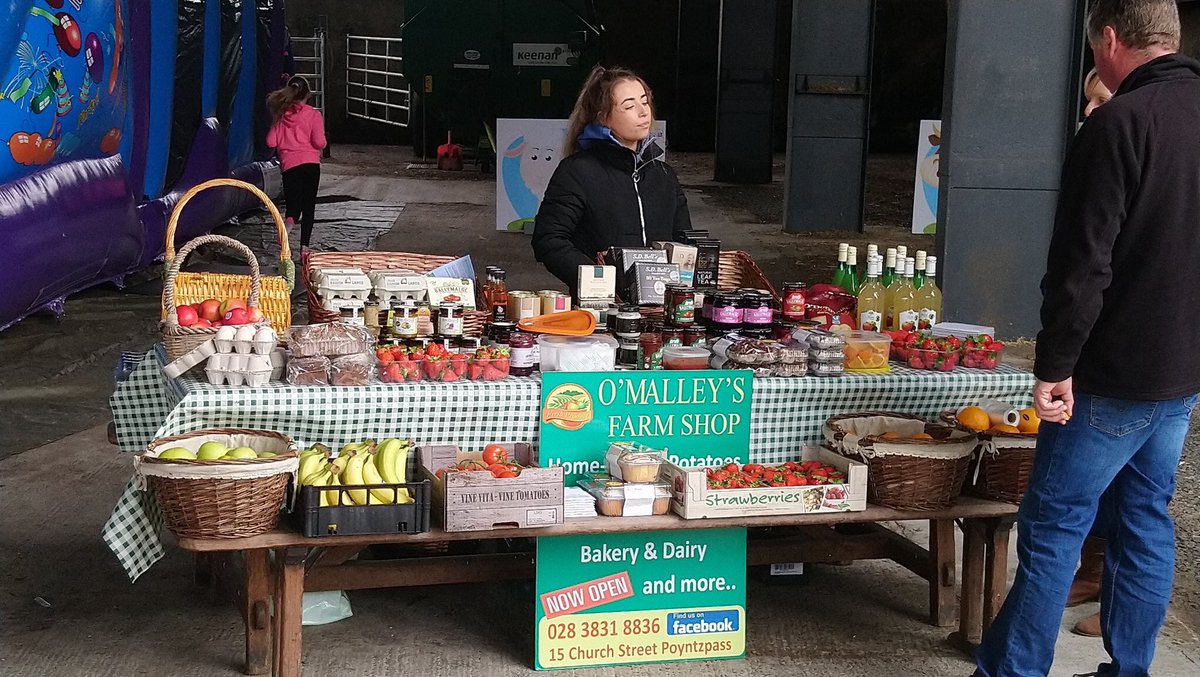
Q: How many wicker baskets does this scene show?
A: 7